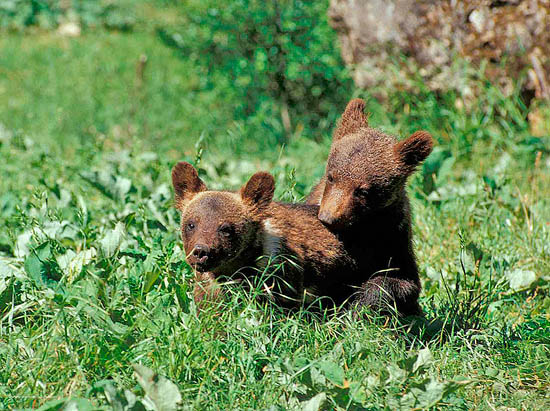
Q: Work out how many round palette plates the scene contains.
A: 0